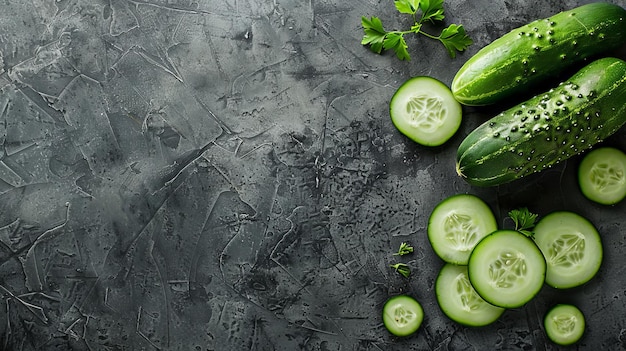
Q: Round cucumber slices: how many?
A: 8